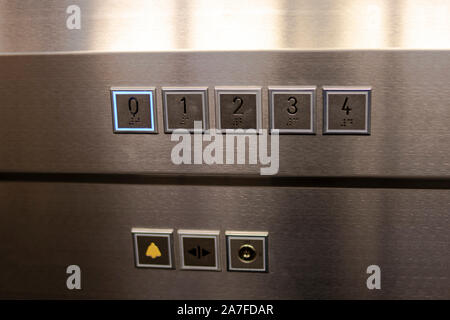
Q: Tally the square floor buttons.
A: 5